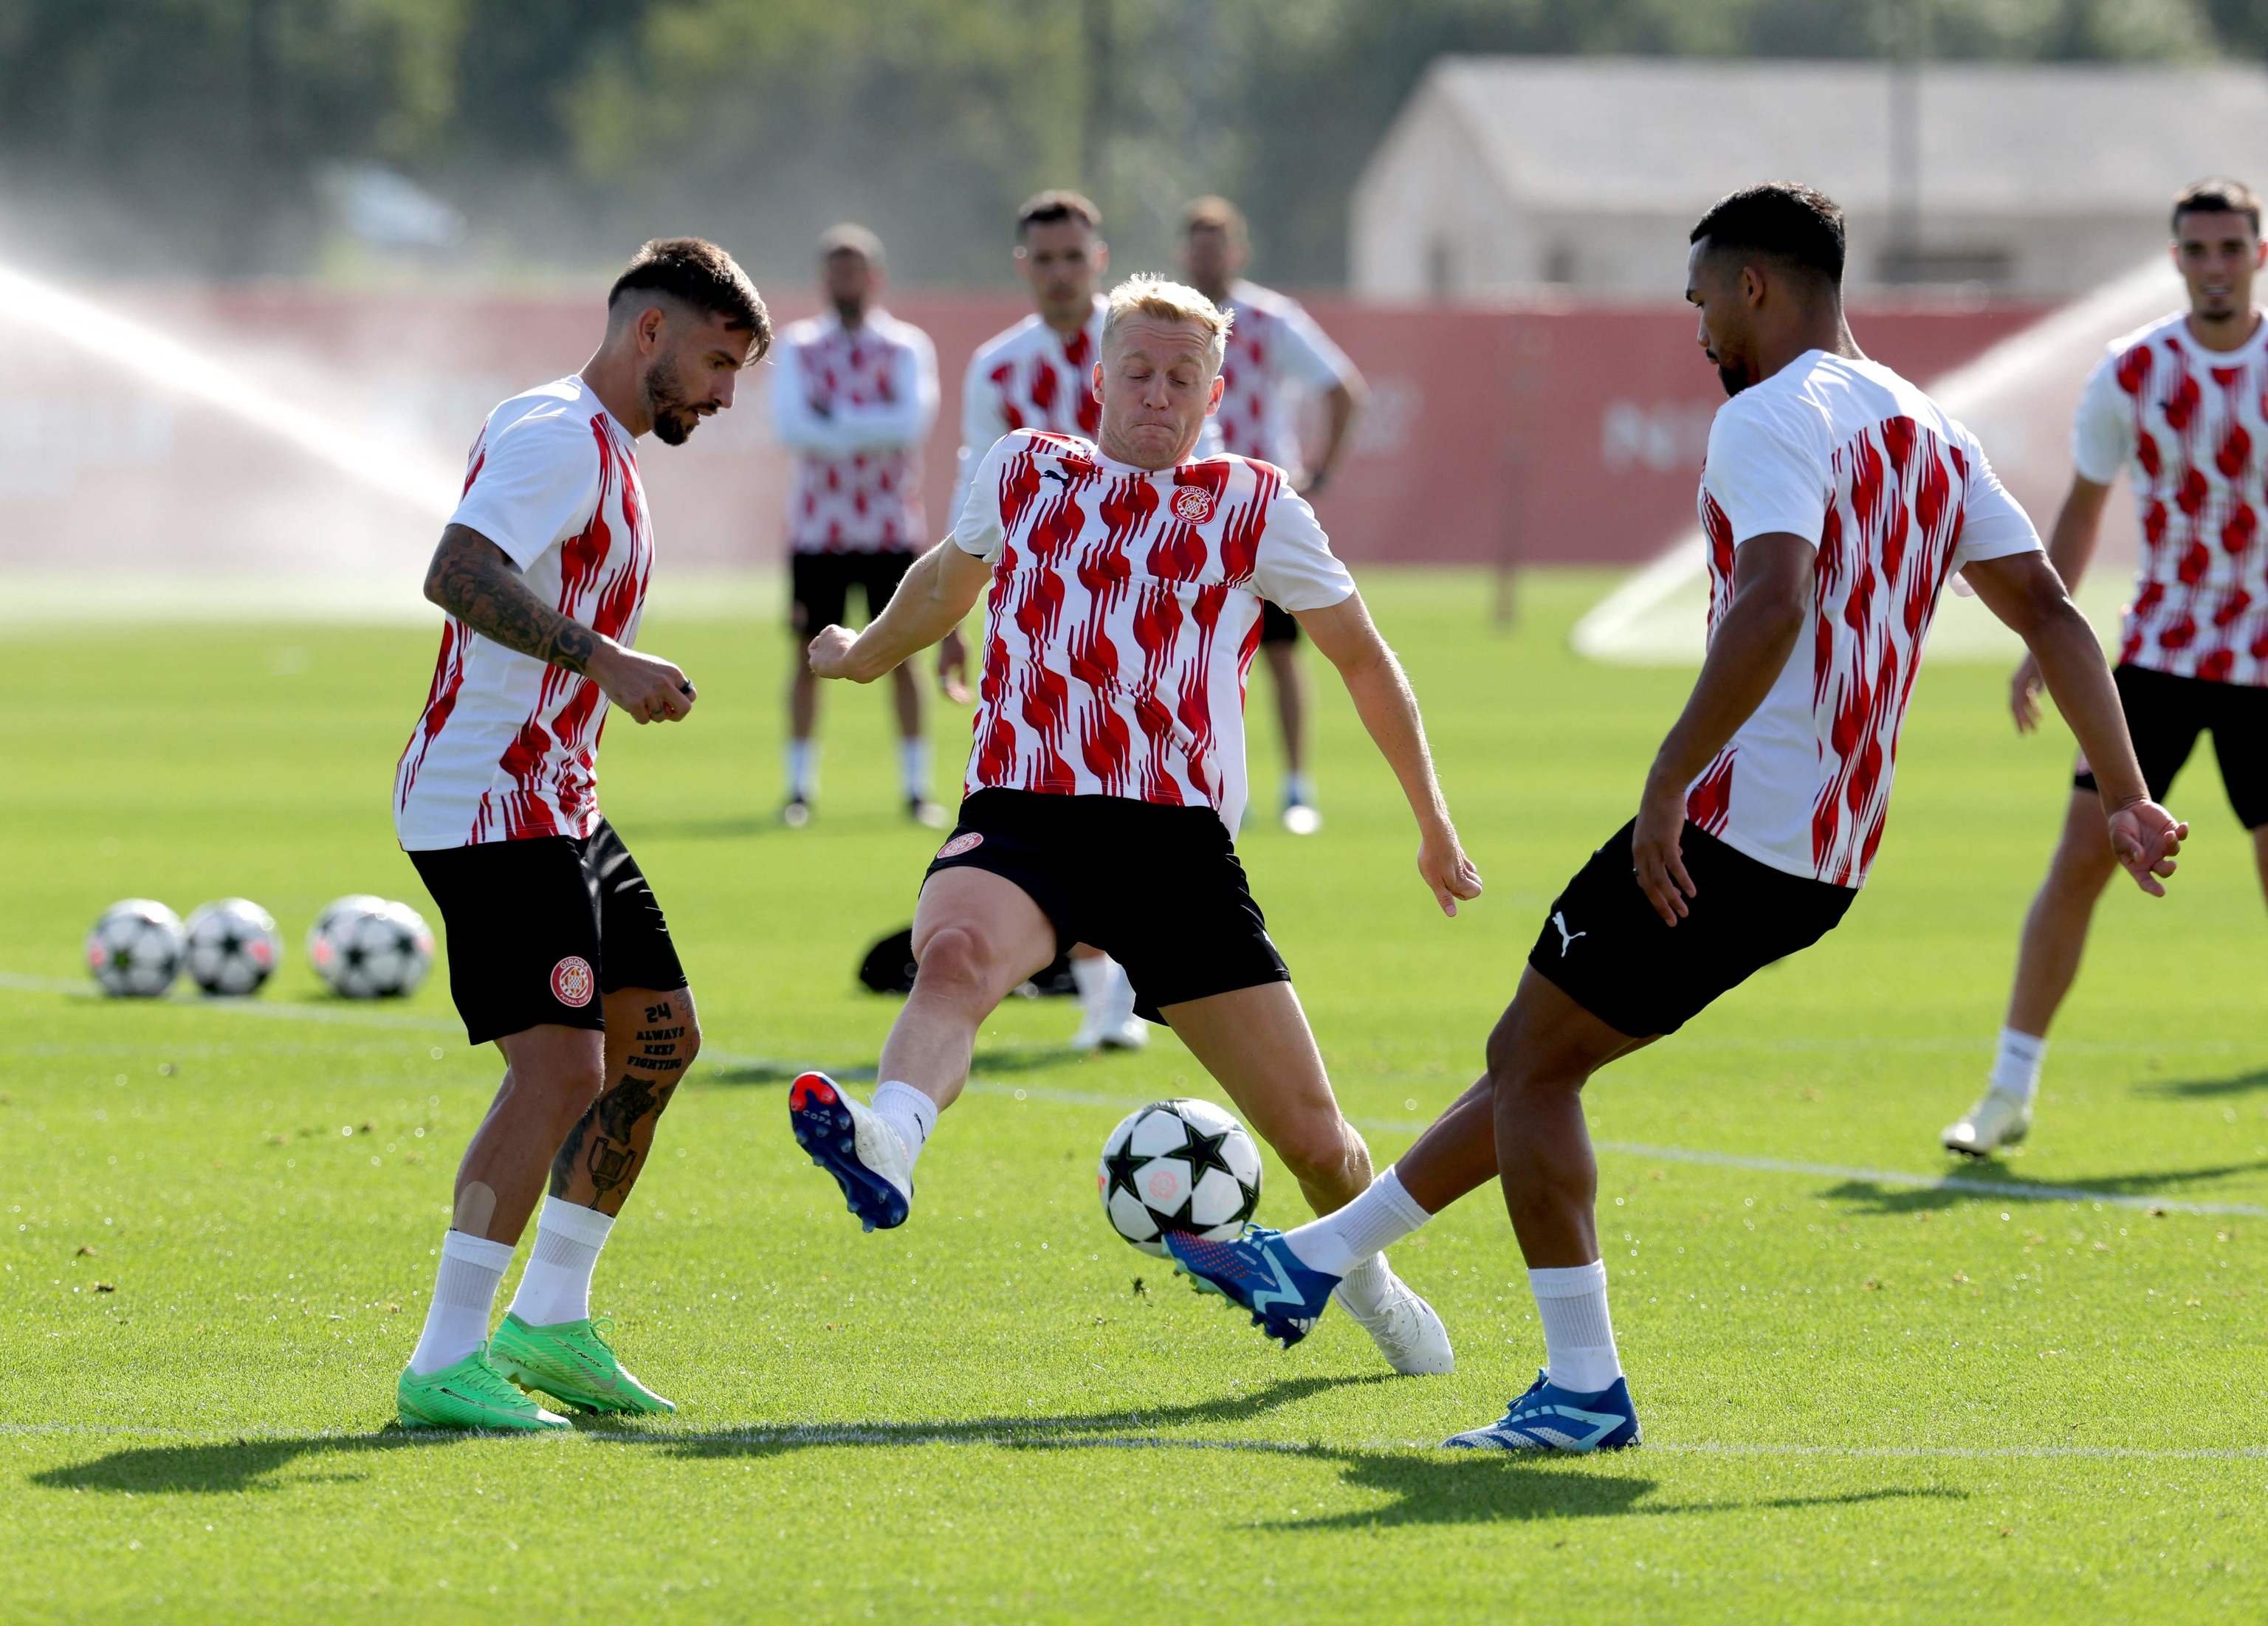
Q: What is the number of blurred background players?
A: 4